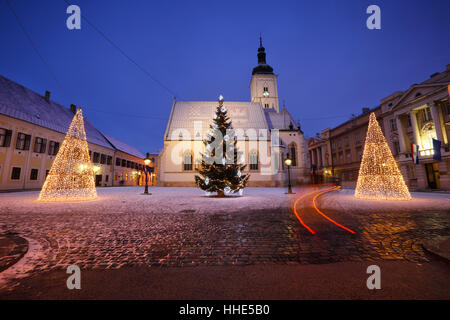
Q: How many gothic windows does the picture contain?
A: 3